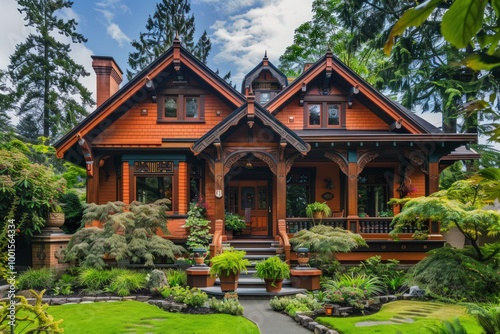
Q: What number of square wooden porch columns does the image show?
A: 4